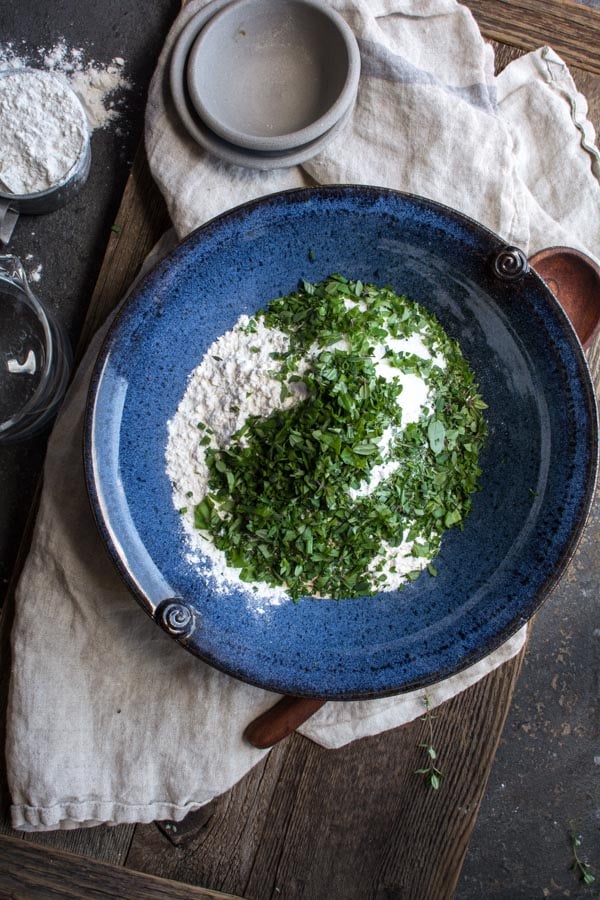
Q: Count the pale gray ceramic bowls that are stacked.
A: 2